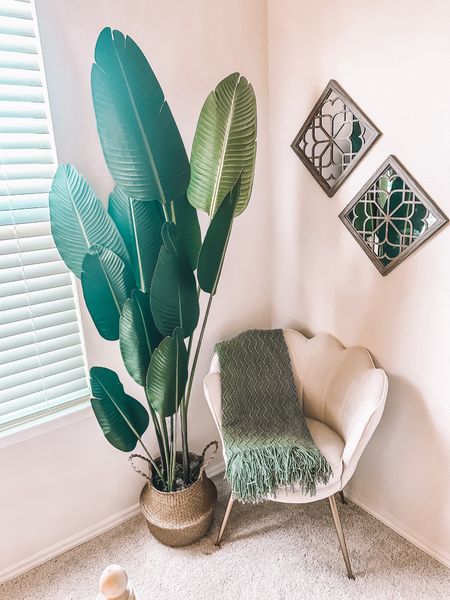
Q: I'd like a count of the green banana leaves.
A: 11